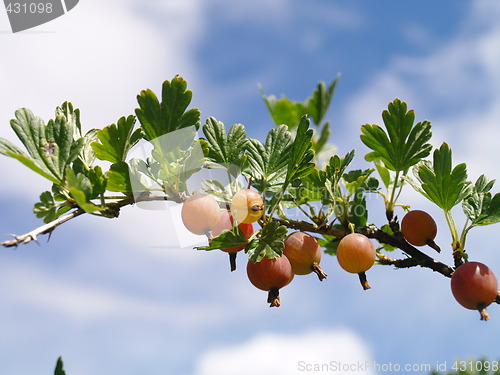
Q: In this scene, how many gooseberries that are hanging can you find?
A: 8